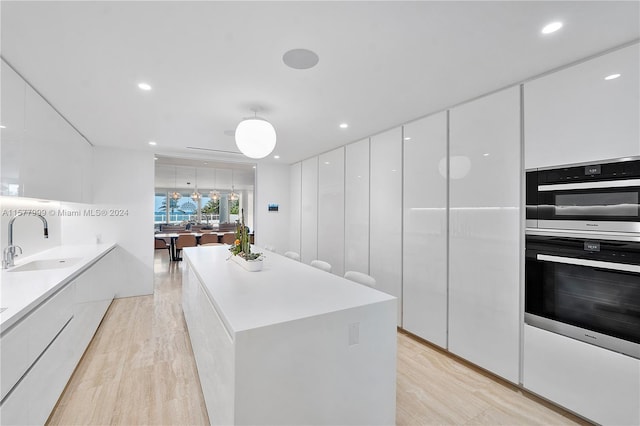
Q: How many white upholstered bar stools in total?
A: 3